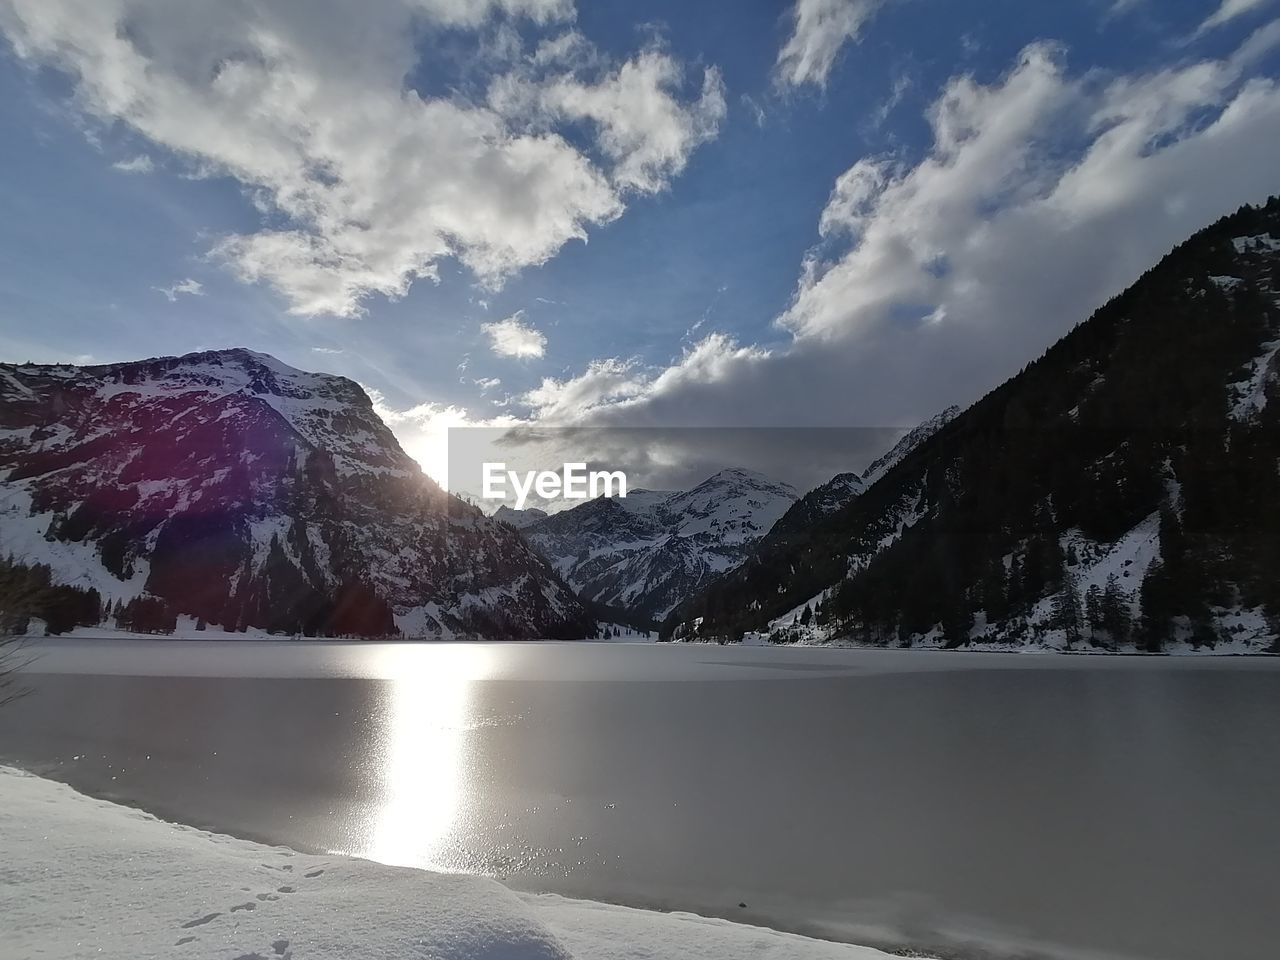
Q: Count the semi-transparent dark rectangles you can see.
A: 1